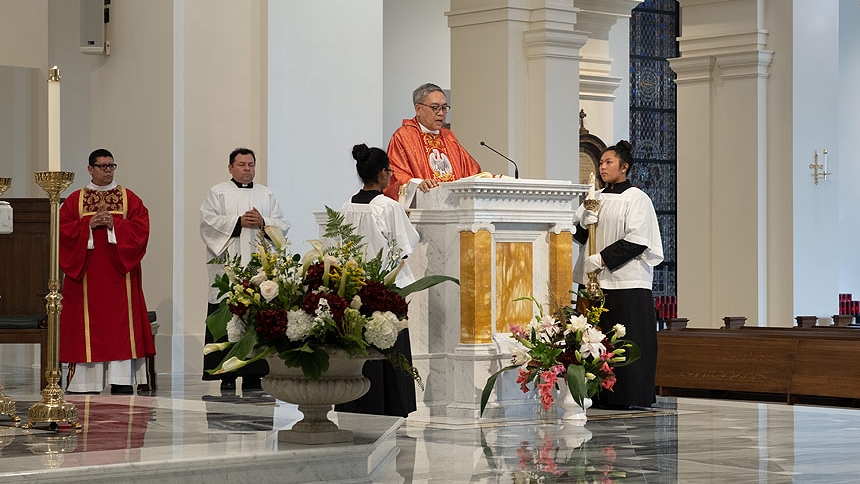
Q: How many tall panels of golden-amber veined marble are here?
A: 3